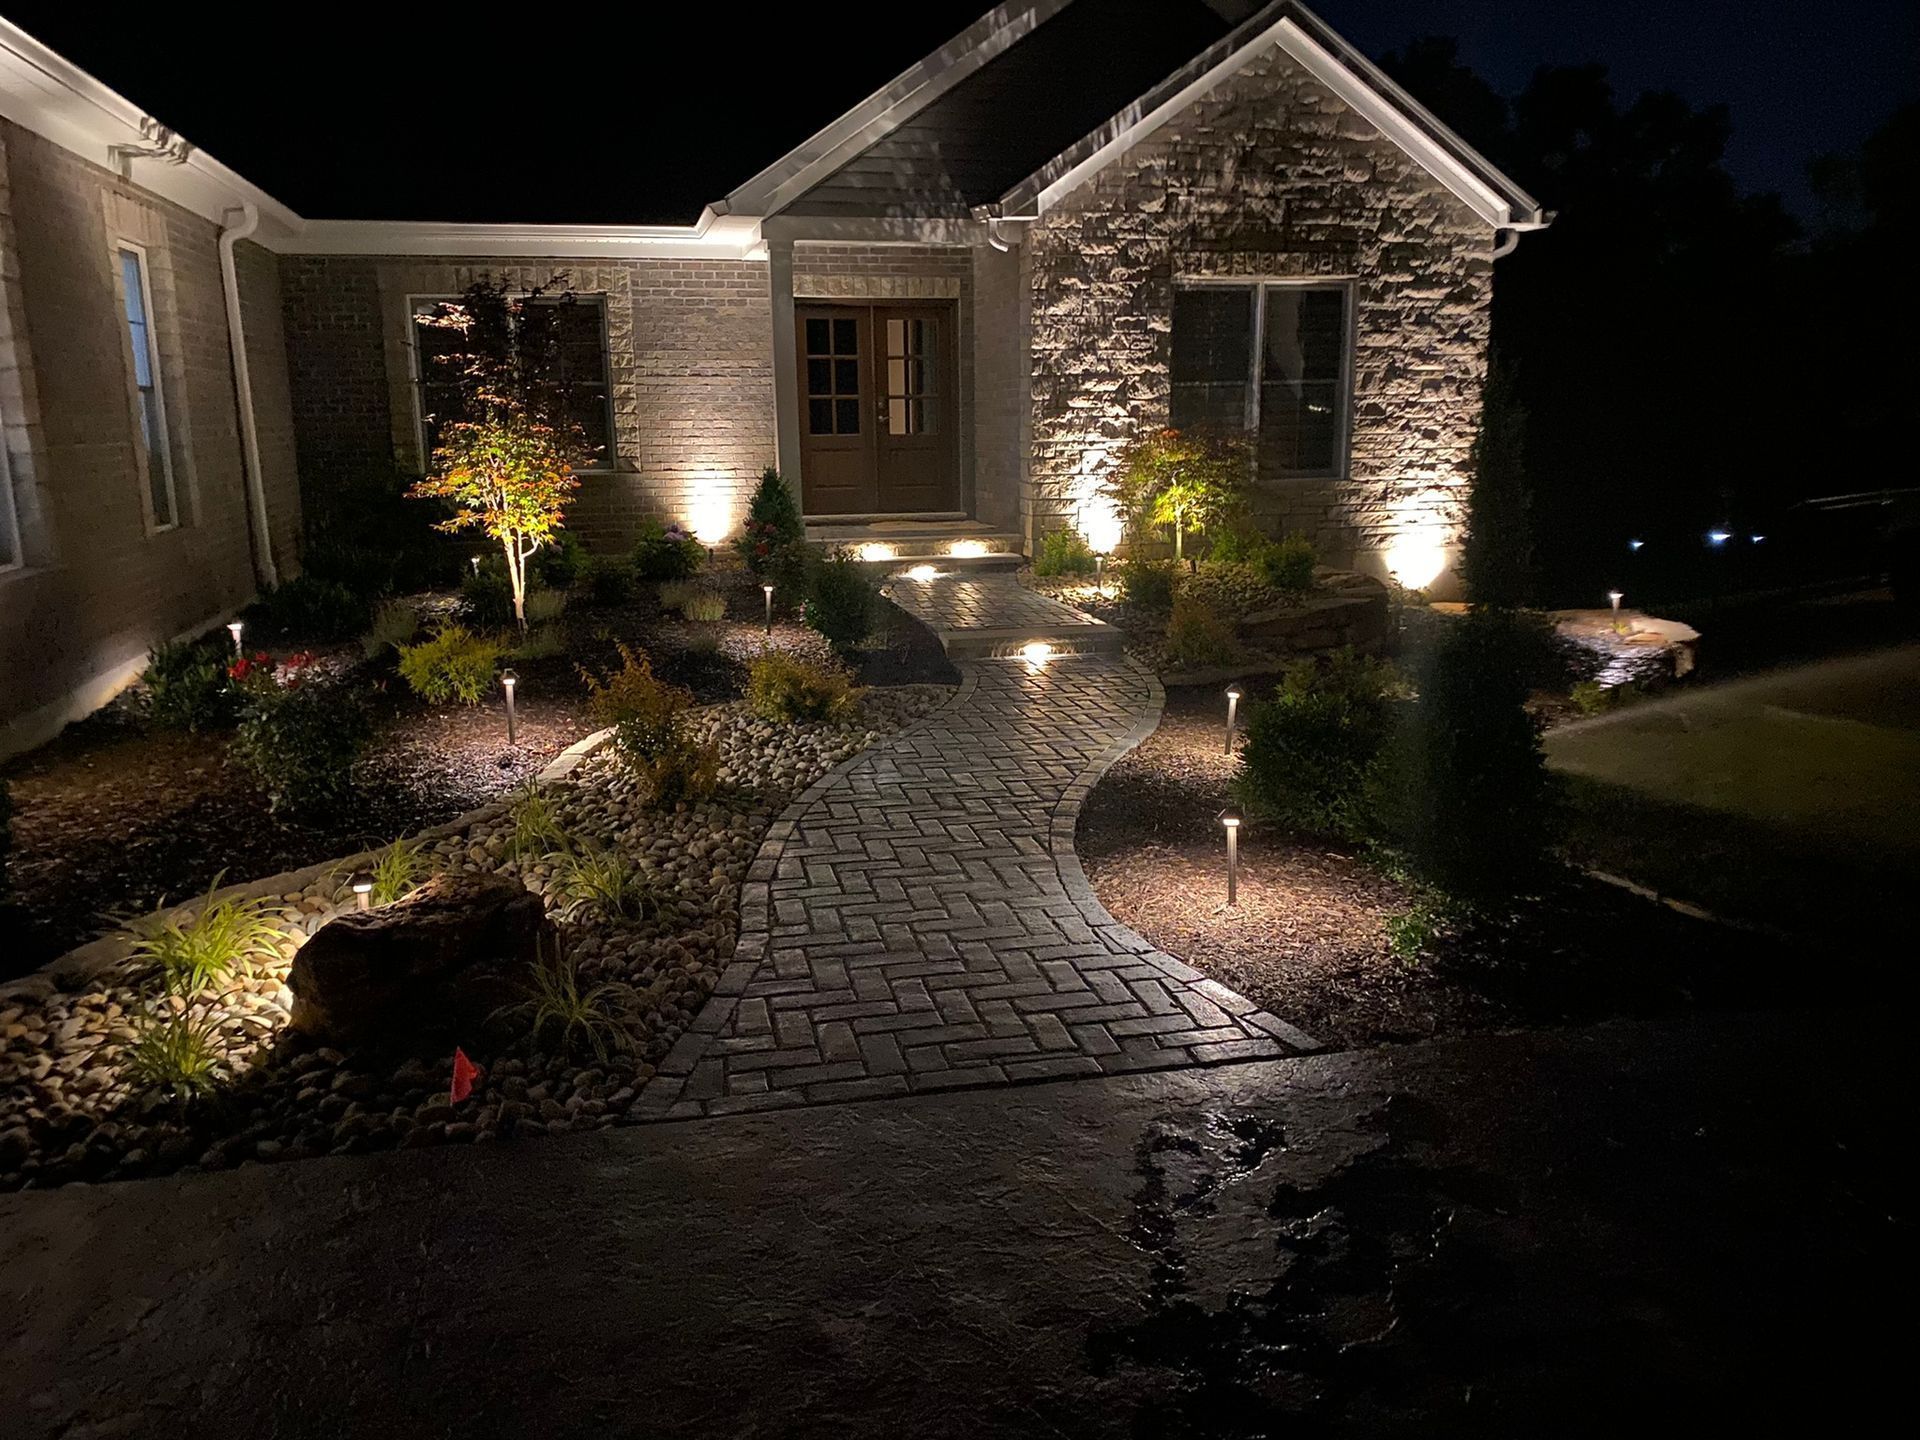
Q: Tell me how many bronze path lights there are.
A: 9